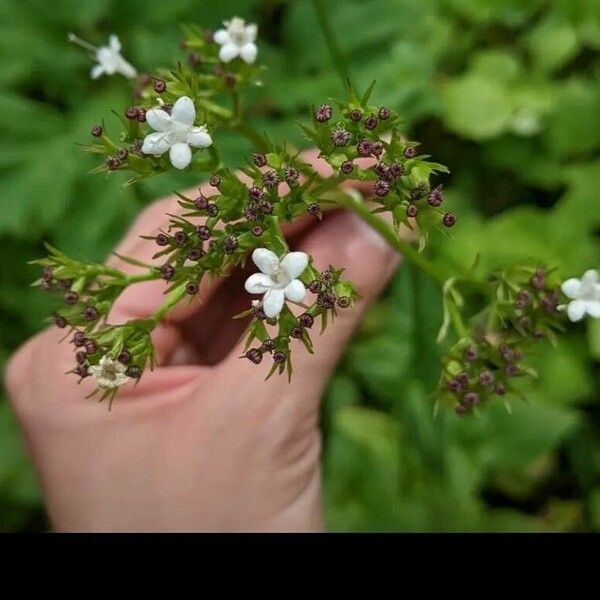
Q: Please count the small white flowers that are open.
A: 6